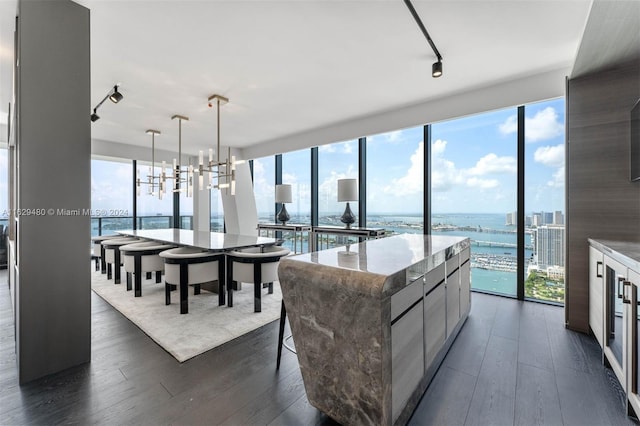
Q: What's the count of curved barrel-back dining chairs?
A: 5